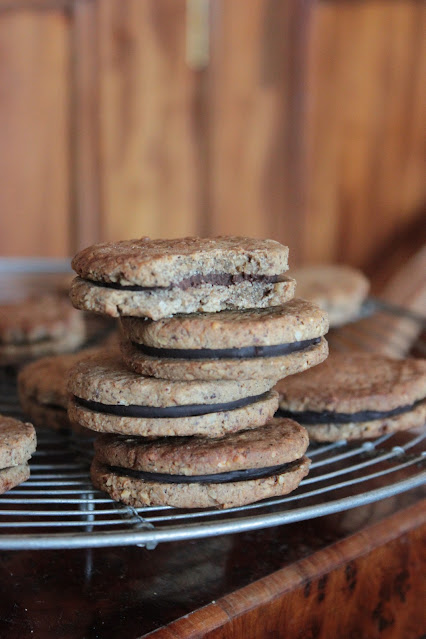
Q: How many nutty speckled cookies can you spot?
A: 9